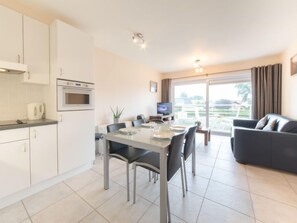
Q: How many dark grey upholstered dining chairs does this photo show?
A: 4